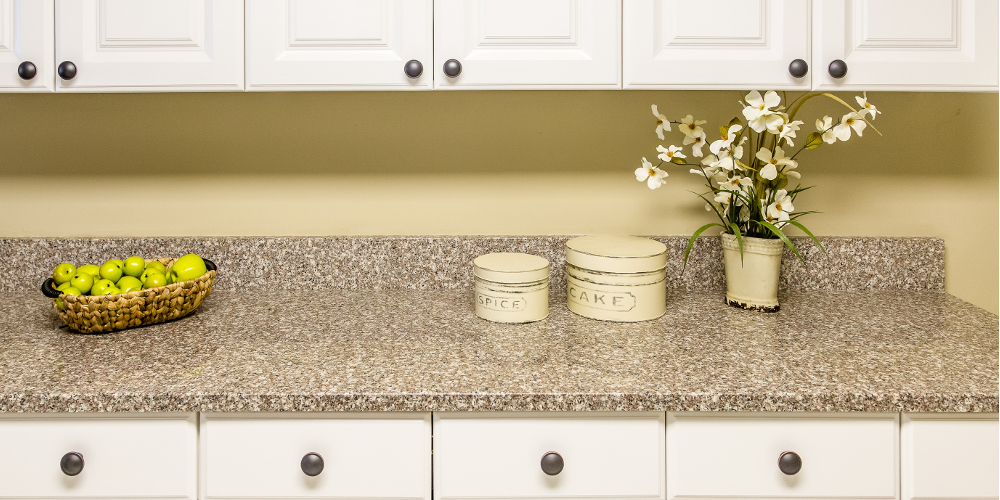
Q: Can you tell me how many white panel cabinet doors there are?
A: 6